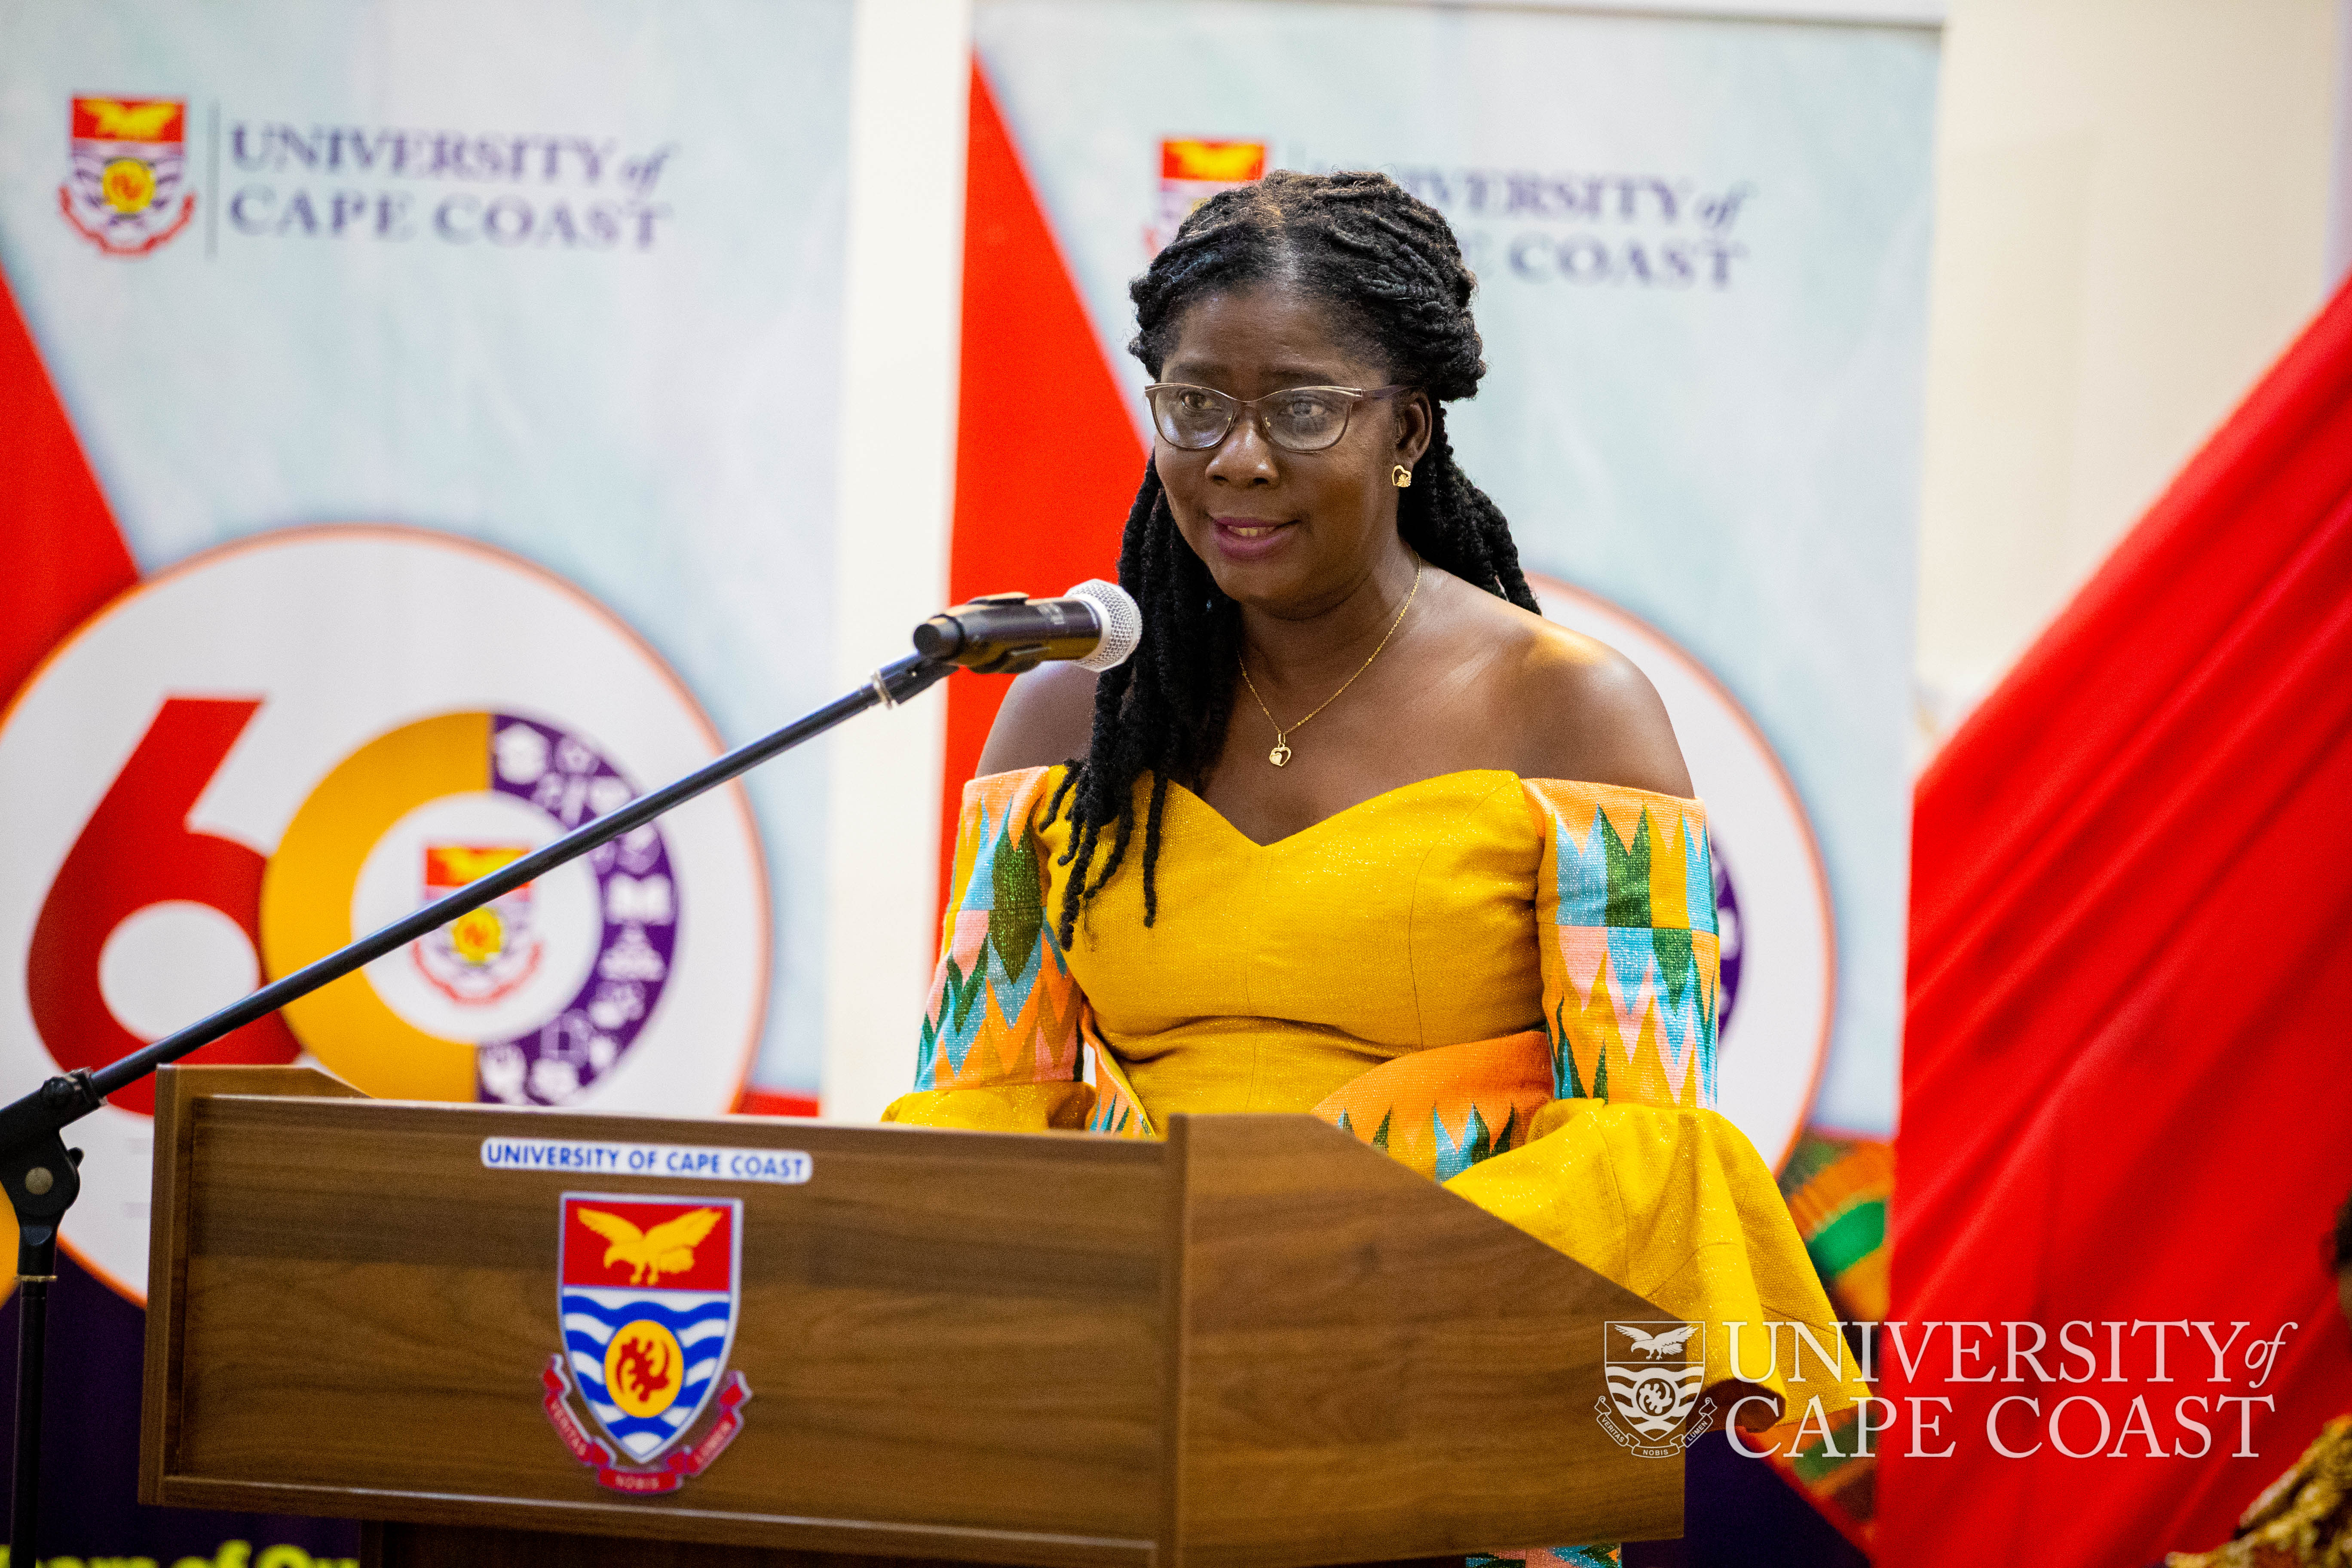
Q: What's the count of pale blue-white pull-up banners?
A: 2